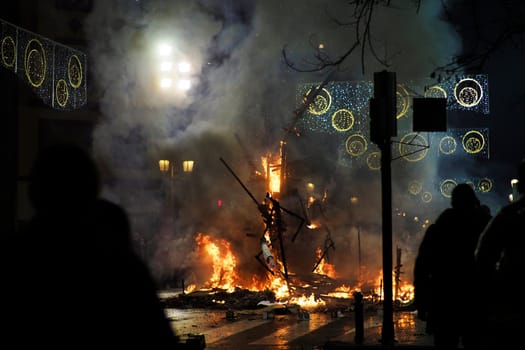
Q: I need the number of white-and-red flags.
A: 0